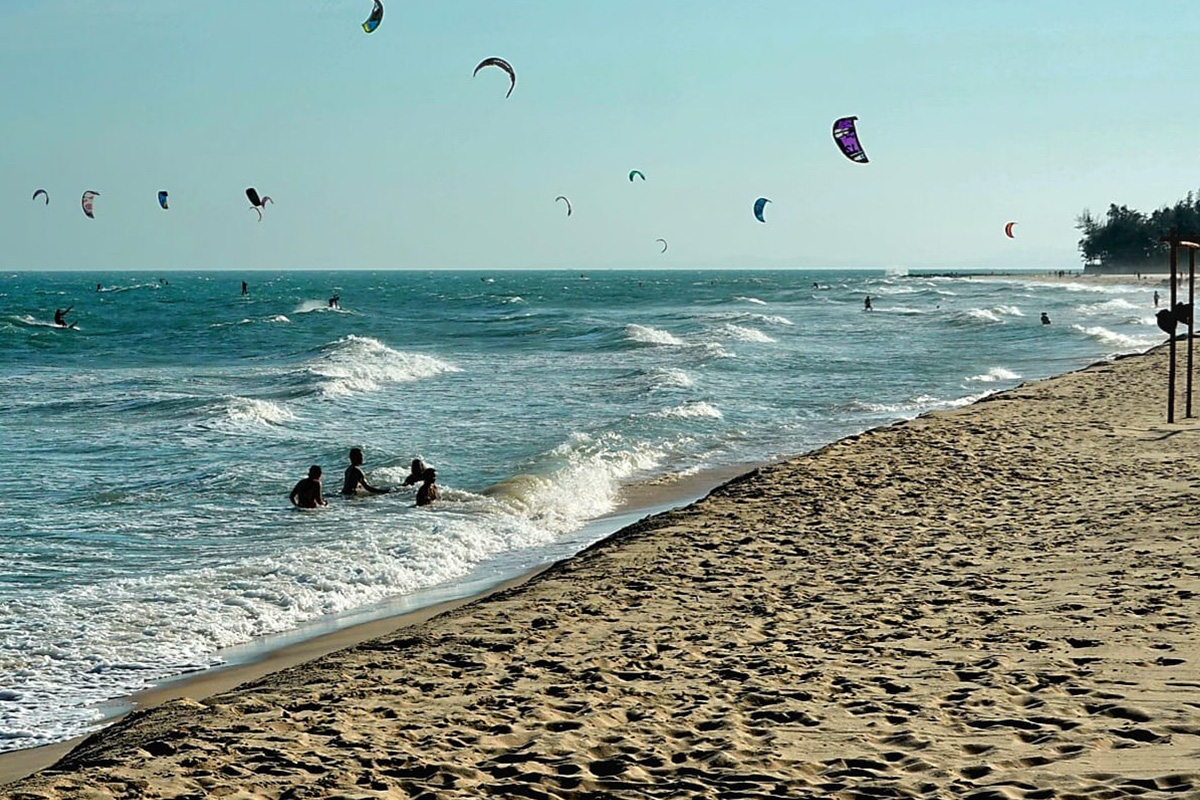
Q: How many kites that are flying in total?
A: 14